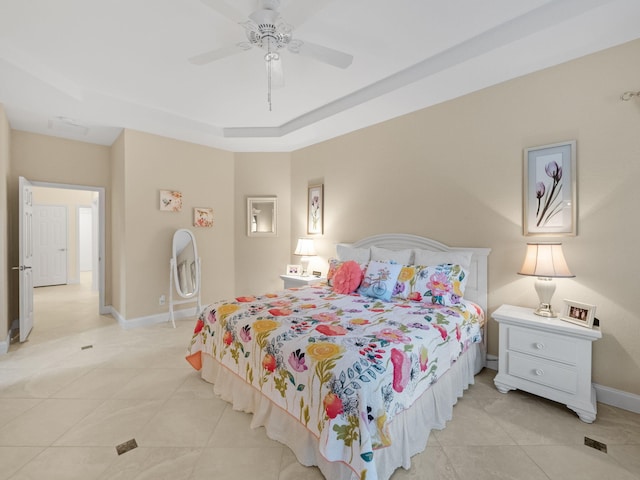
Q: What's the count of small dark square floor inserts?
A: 3